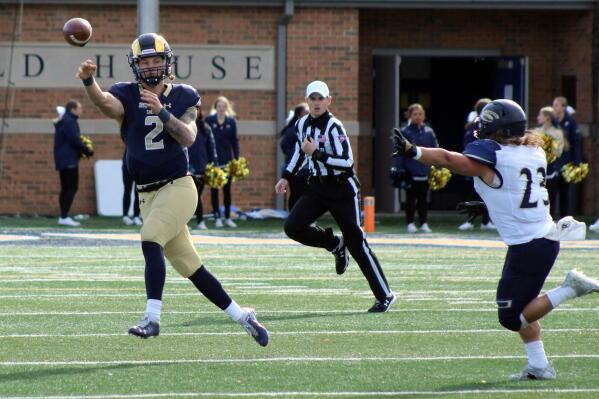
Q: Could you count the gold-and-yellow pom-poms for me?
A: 6